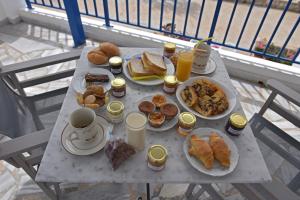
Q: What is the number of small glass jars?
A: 8